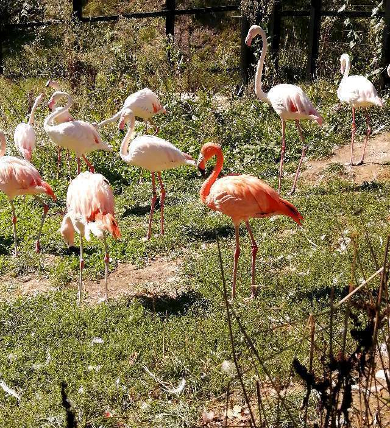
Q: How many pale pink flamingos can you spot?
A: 9